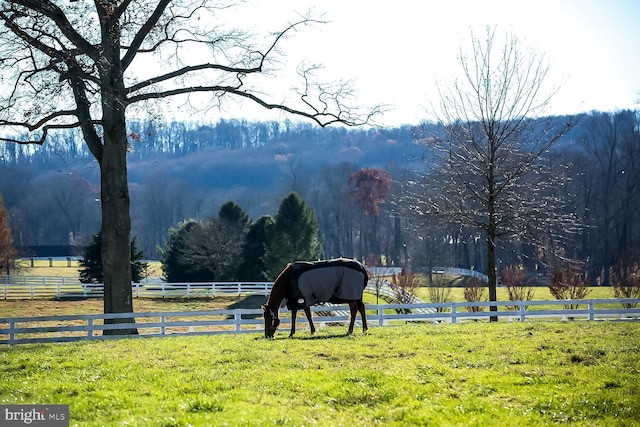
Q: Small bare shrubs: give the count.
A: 6